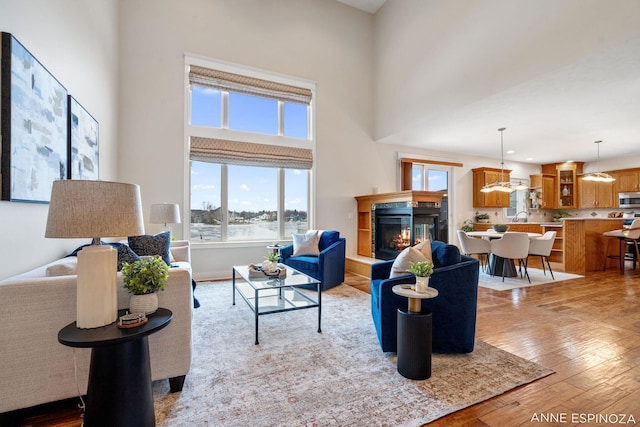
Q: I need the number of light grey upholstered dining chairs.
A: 4